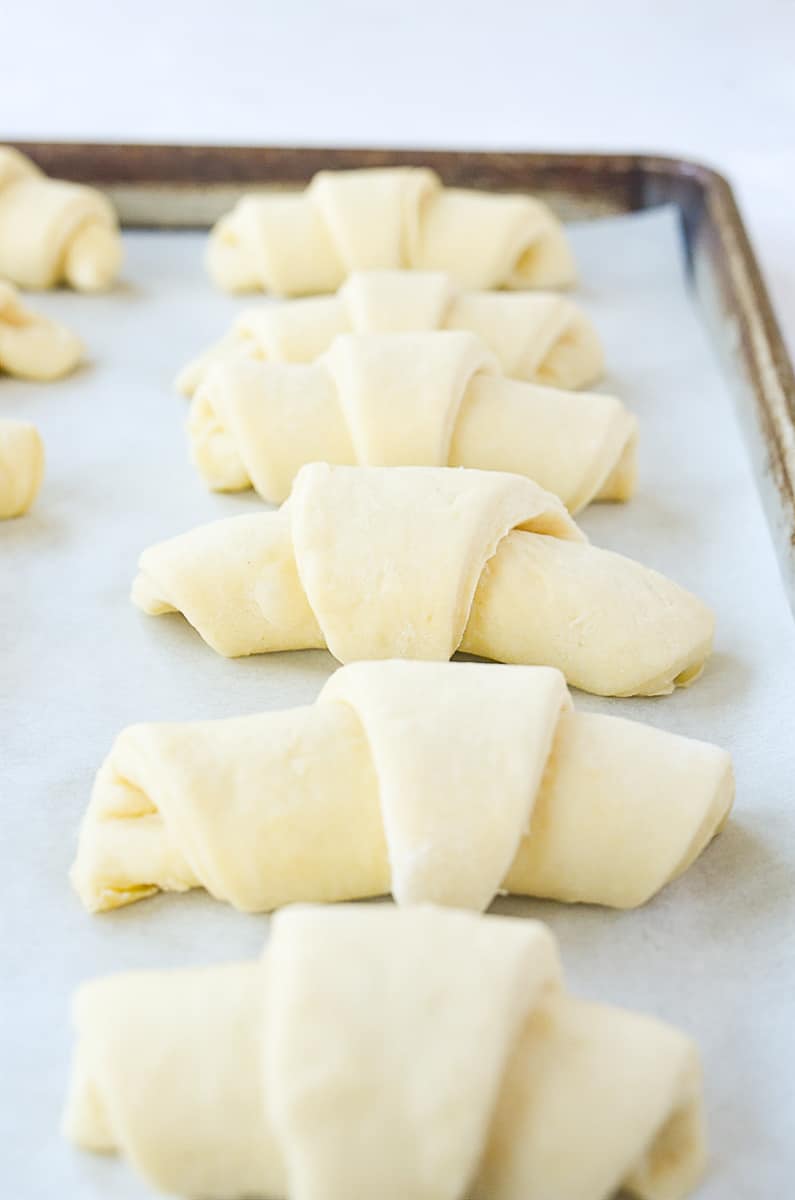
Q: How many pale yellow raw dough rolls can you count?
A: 9